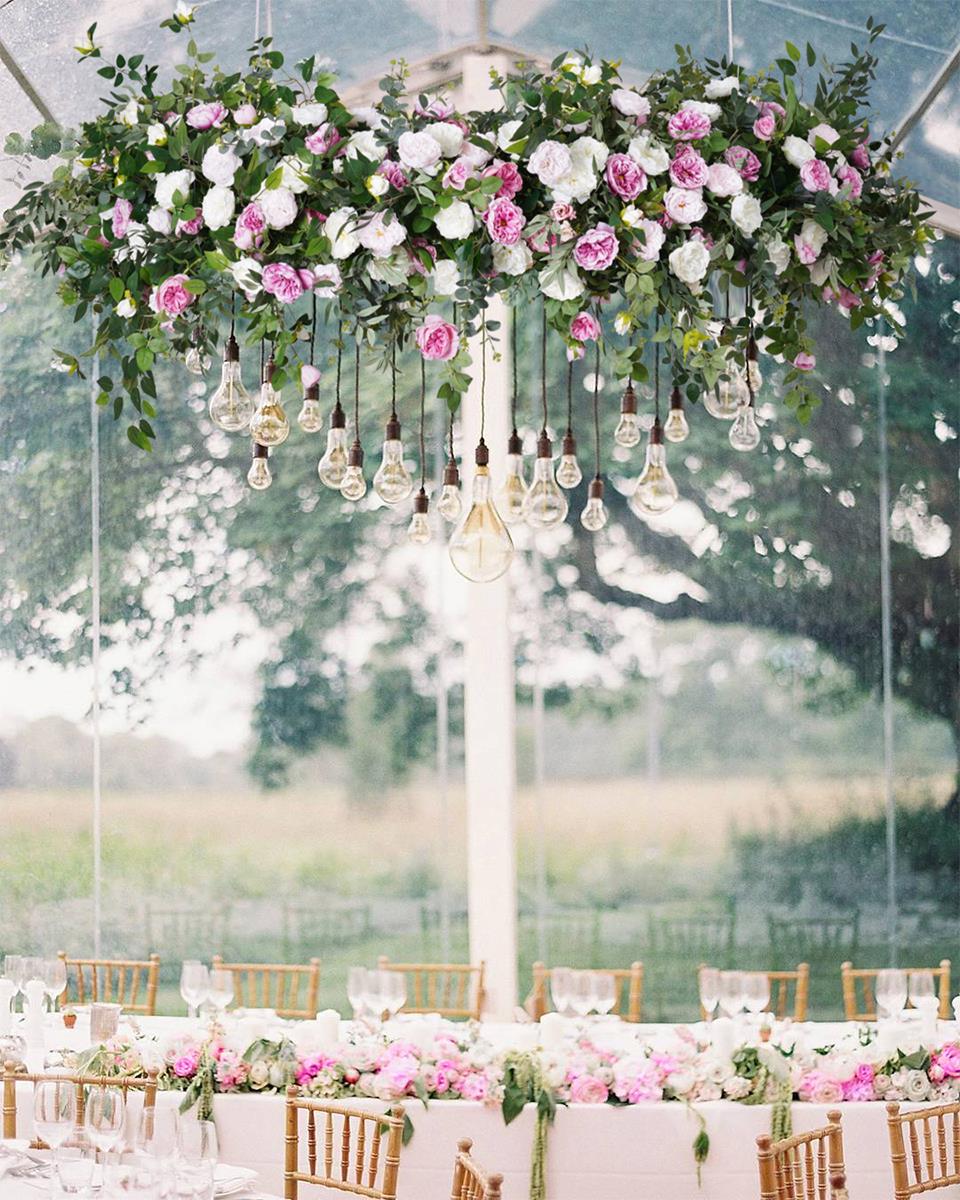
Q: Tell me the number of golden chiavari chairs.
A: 11